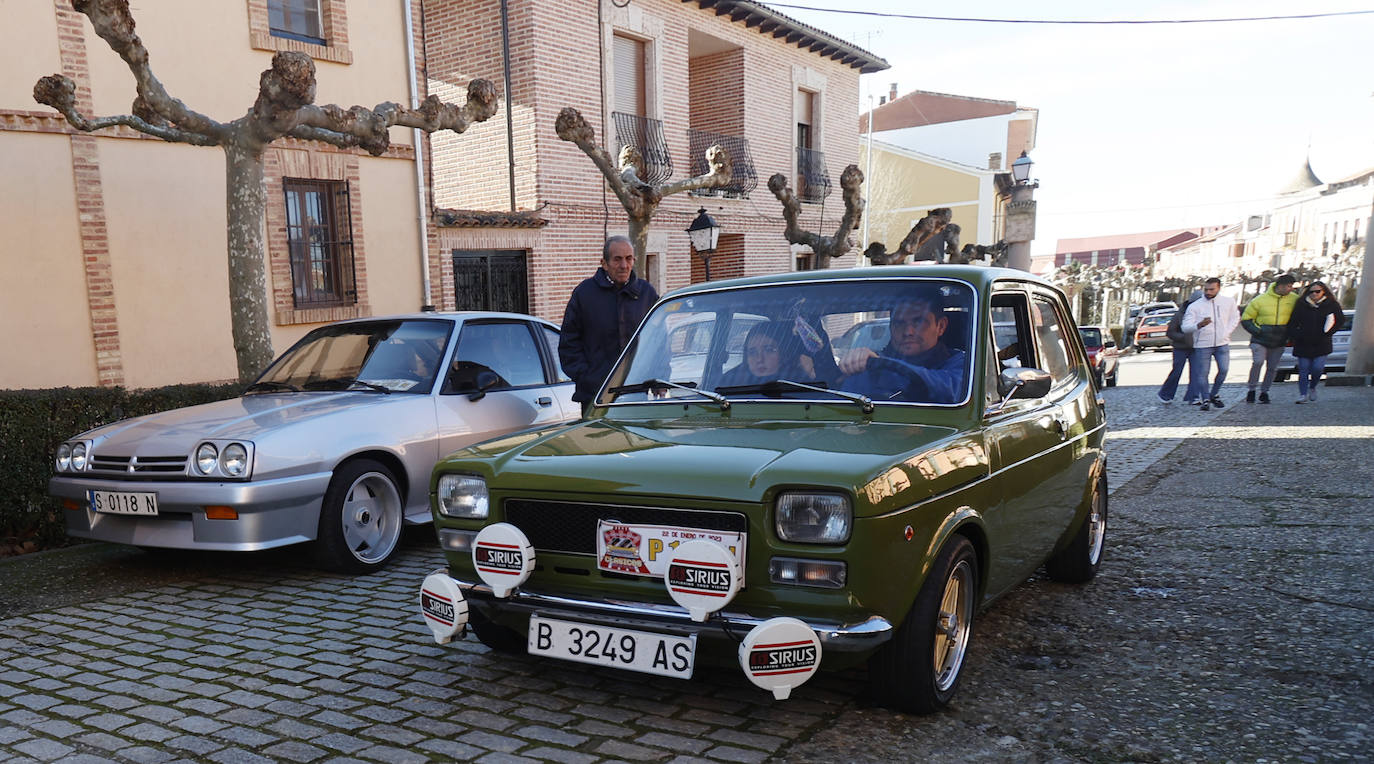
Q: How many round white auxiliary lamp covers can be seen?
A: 4